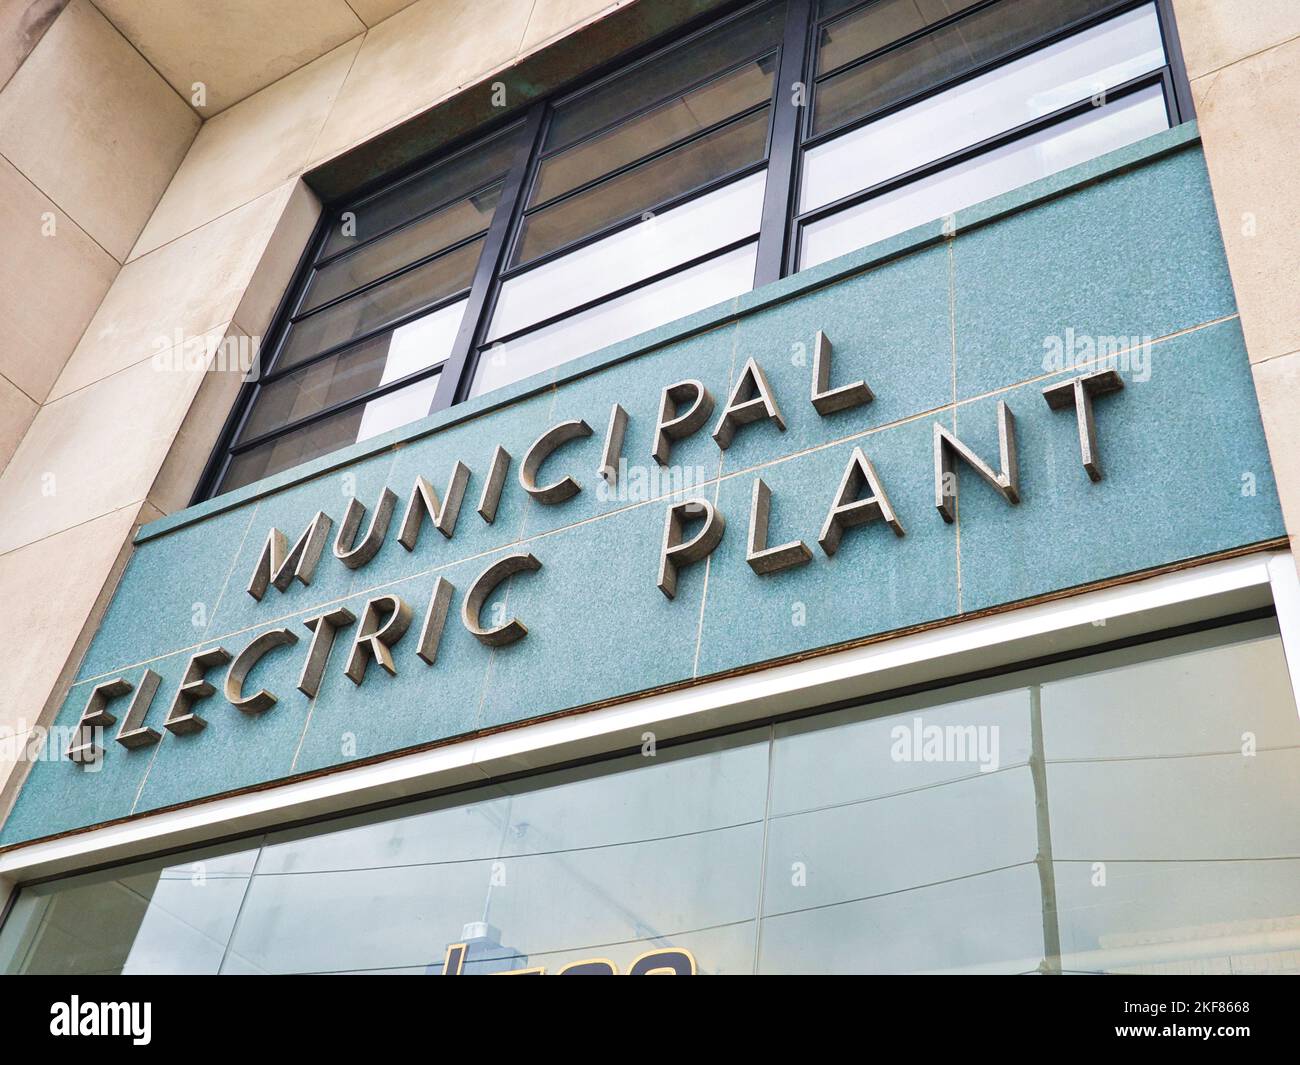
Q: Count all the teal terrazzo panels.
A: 12